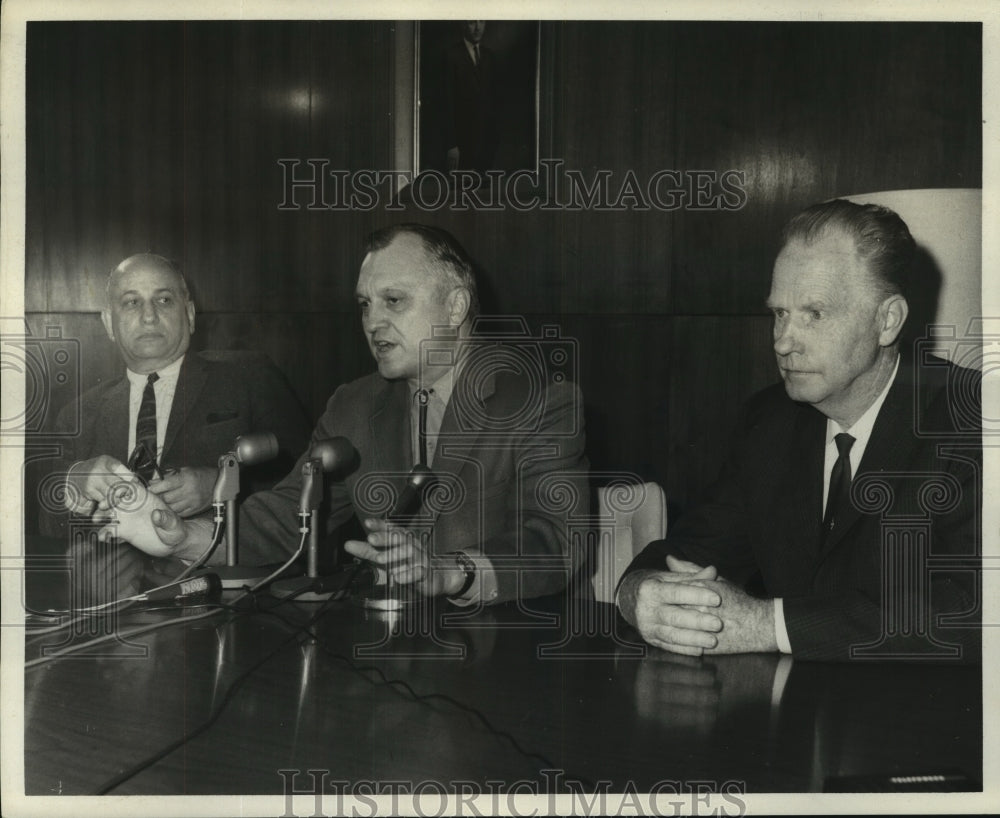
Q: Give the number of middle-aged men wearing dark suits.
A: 3